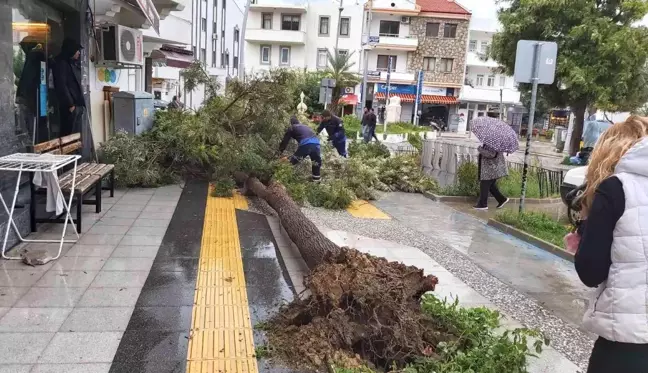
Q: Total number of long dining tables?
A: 0